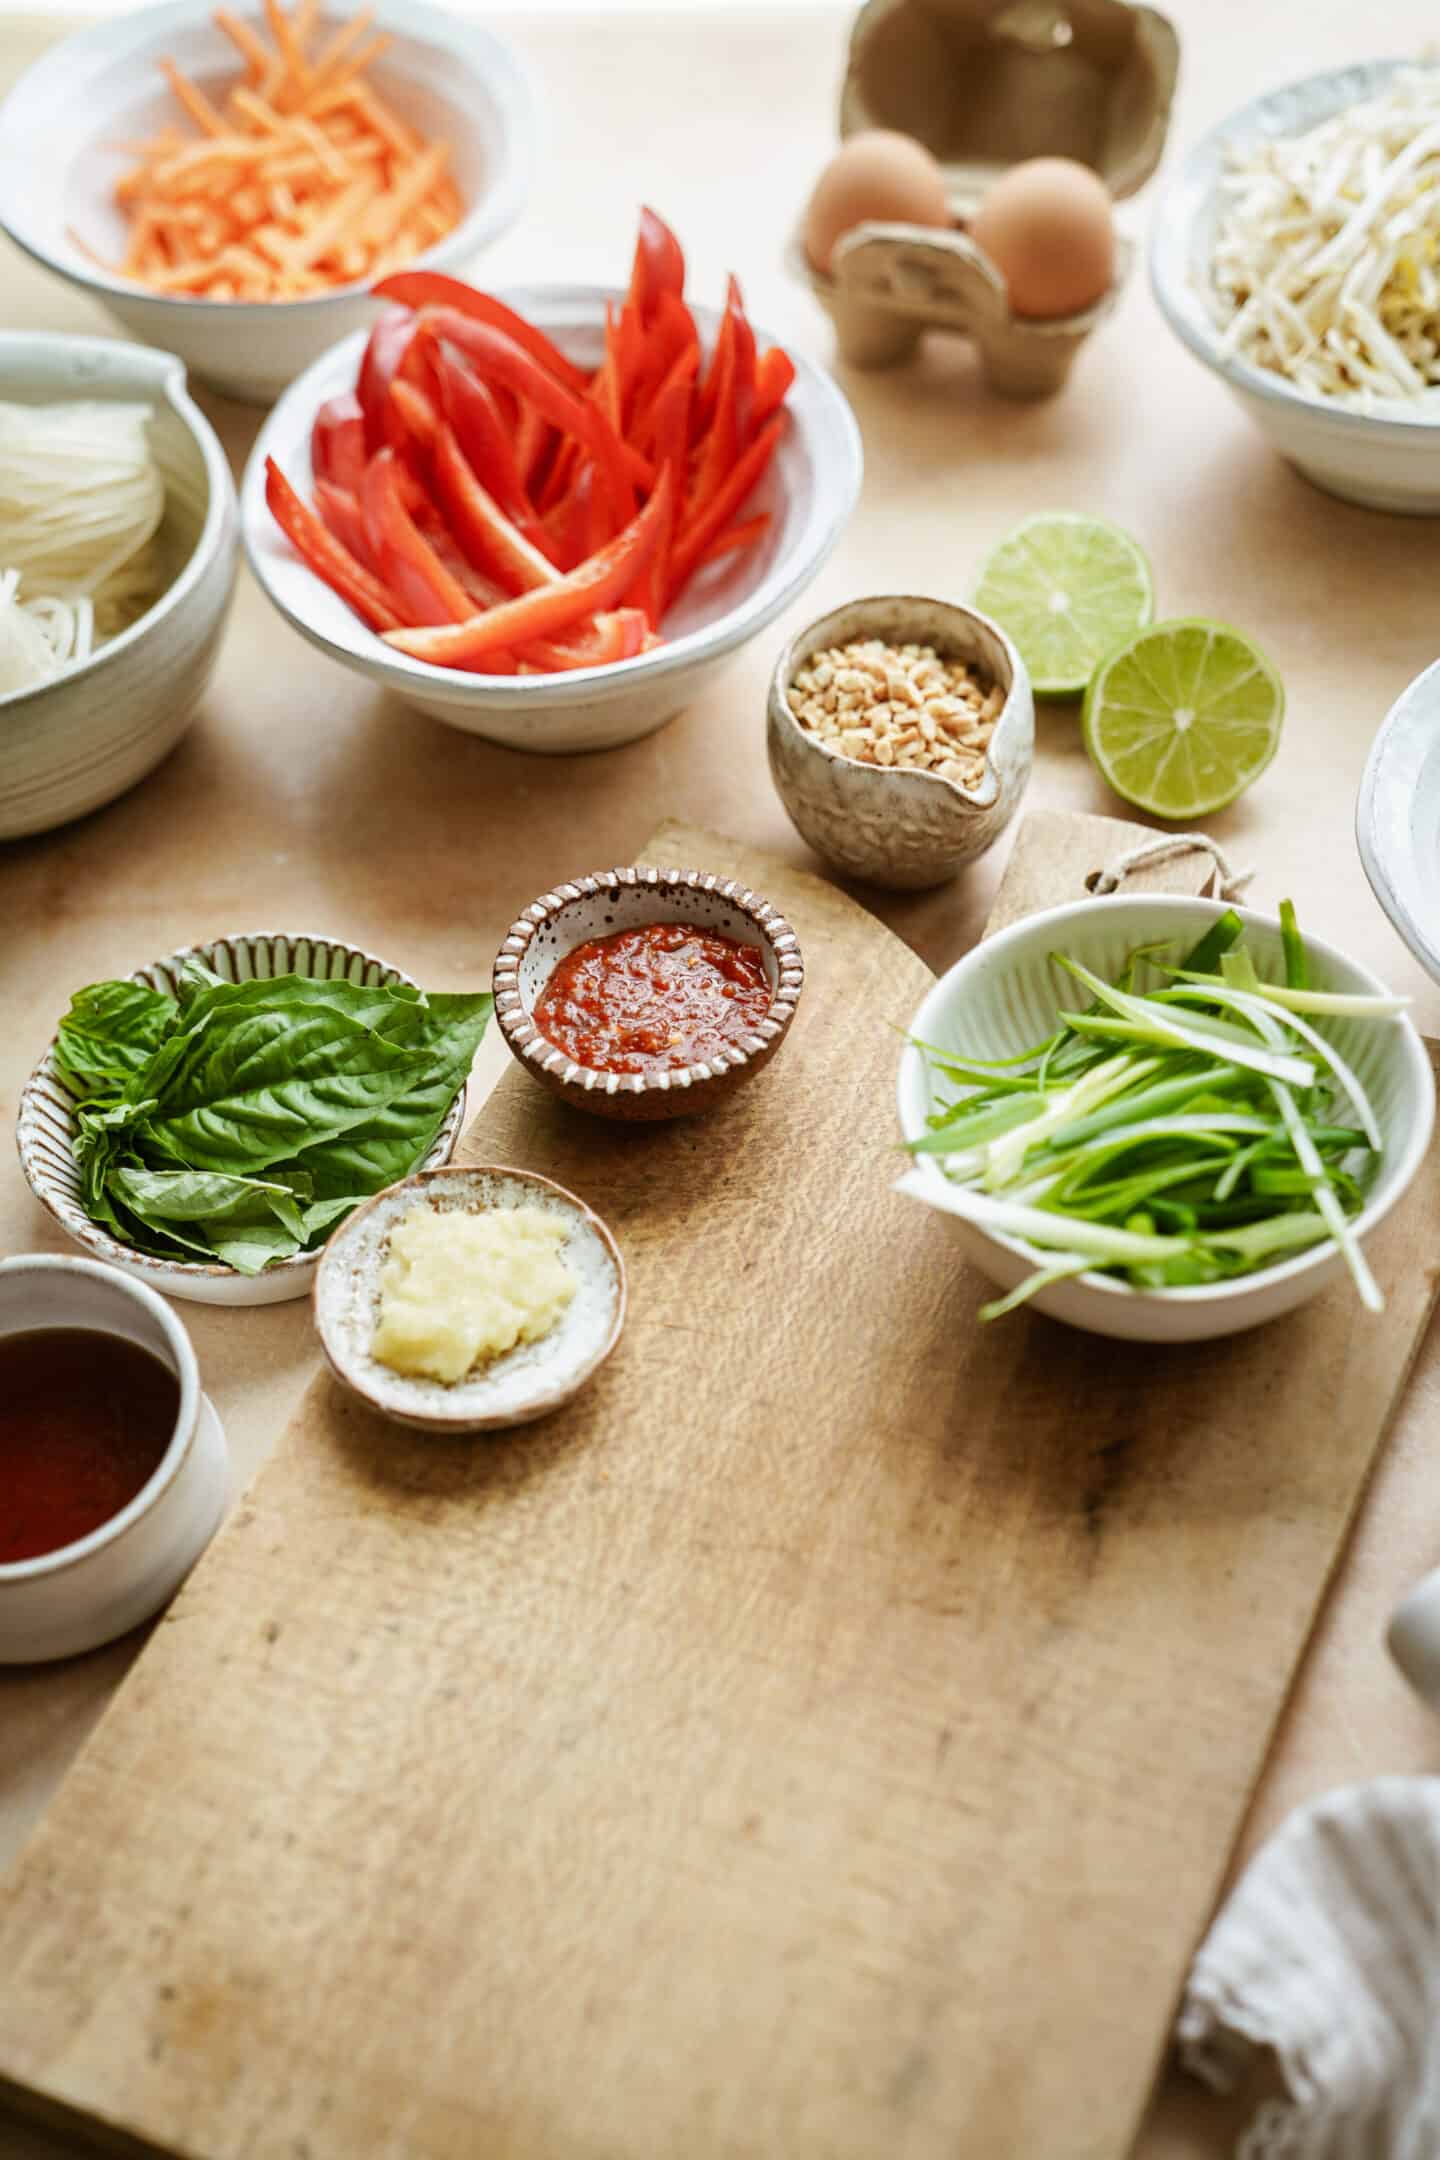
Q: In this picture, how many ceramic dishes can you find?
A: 11